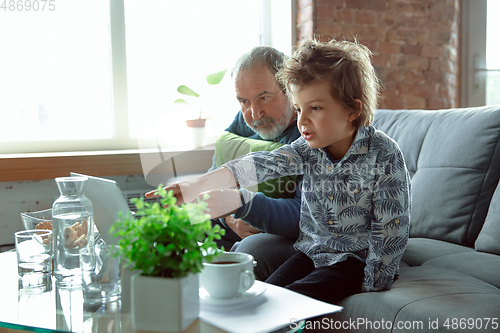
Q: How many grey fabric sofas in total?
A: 1